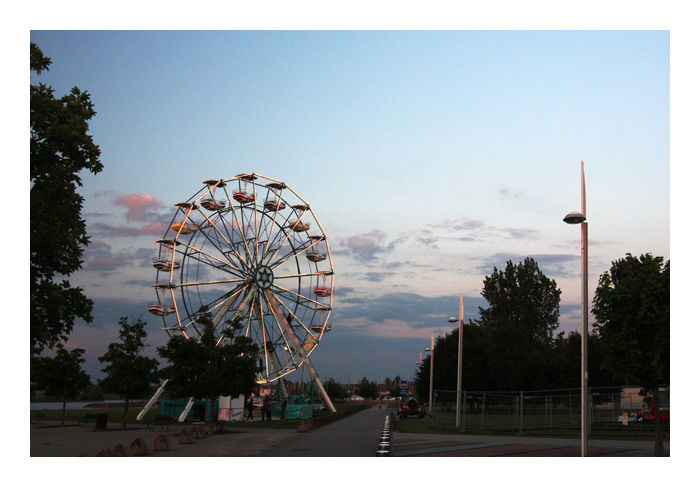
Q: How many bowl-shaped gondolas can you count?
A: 10